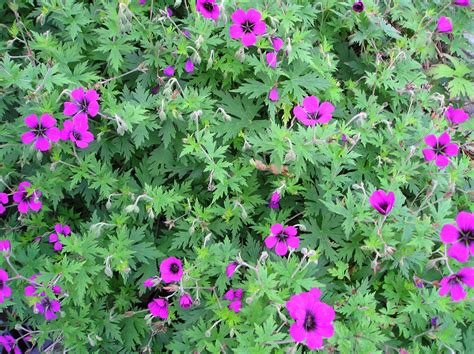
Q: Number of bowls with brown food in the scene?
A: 0